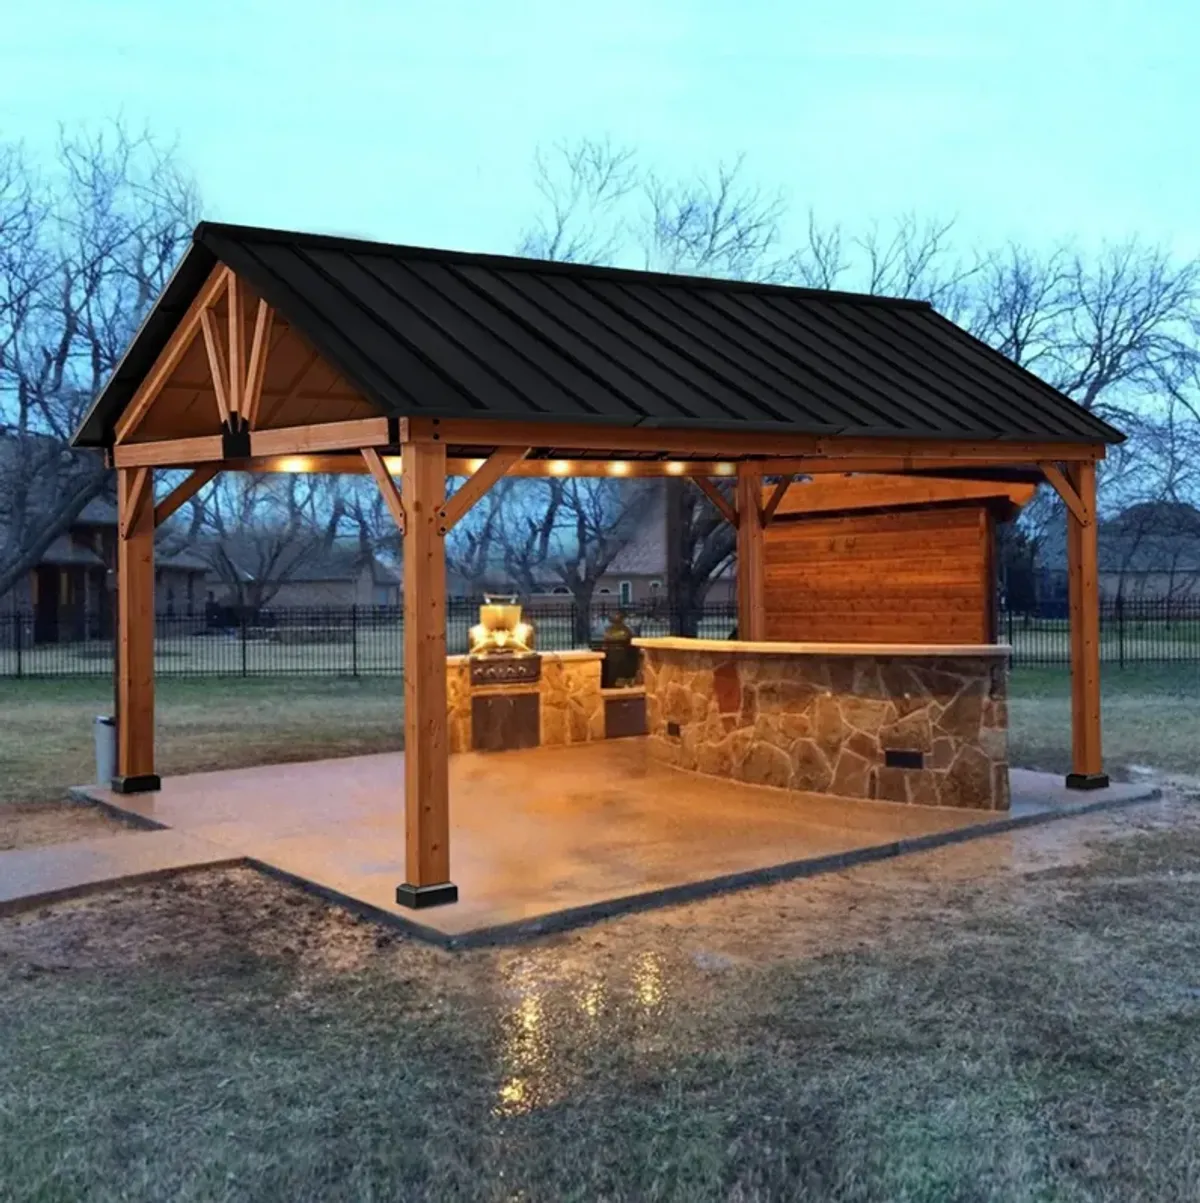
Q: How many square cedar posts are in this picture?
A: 4